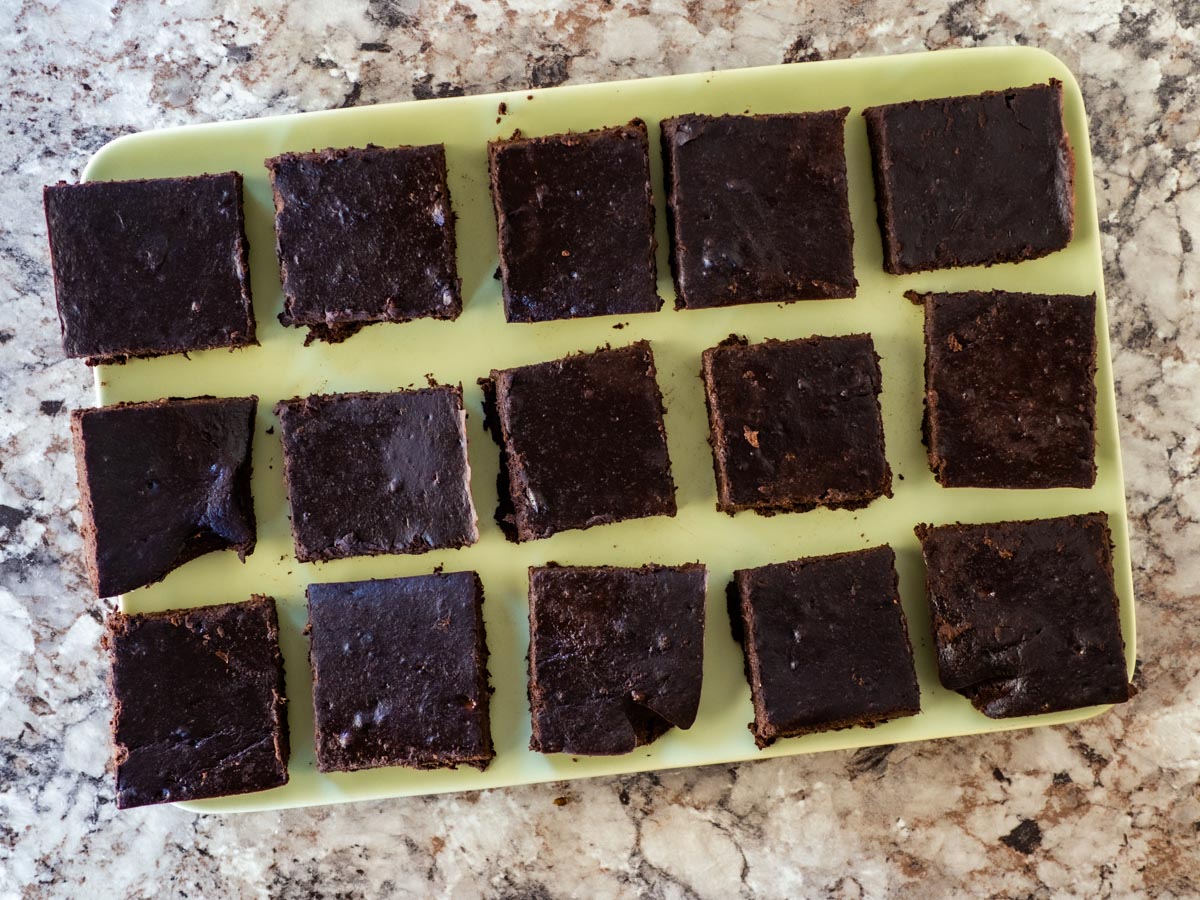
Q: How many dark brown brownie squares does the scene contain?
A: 15